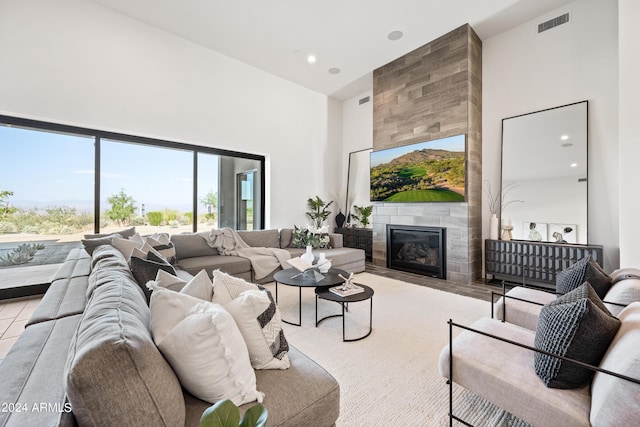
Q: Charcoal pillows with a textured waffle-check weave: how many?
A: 2